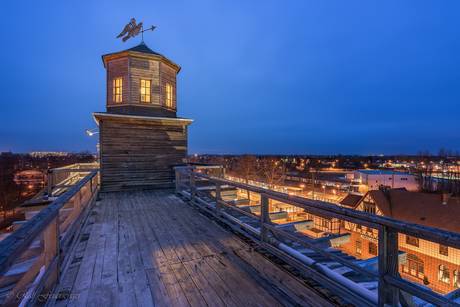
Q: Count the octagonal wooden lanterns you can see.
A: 1